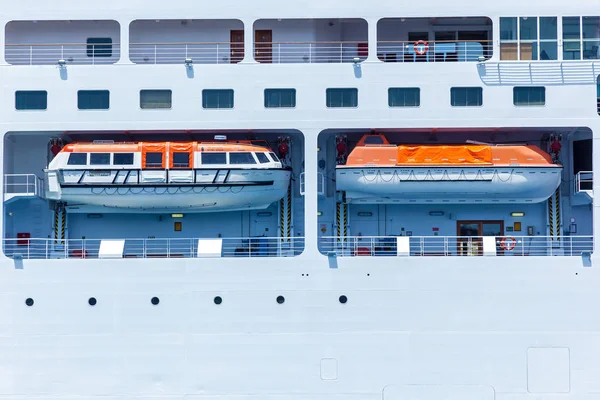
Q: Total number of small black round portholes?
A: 6